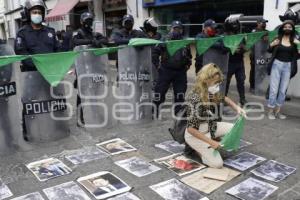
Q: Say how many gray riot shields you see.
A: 6